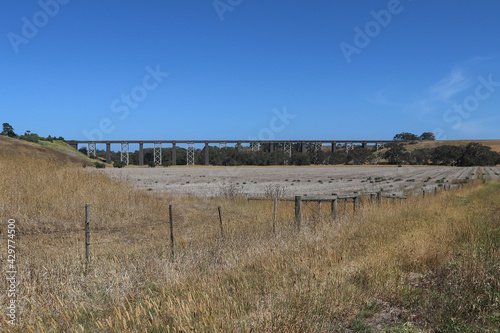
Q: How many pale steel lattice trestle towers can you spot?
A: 10